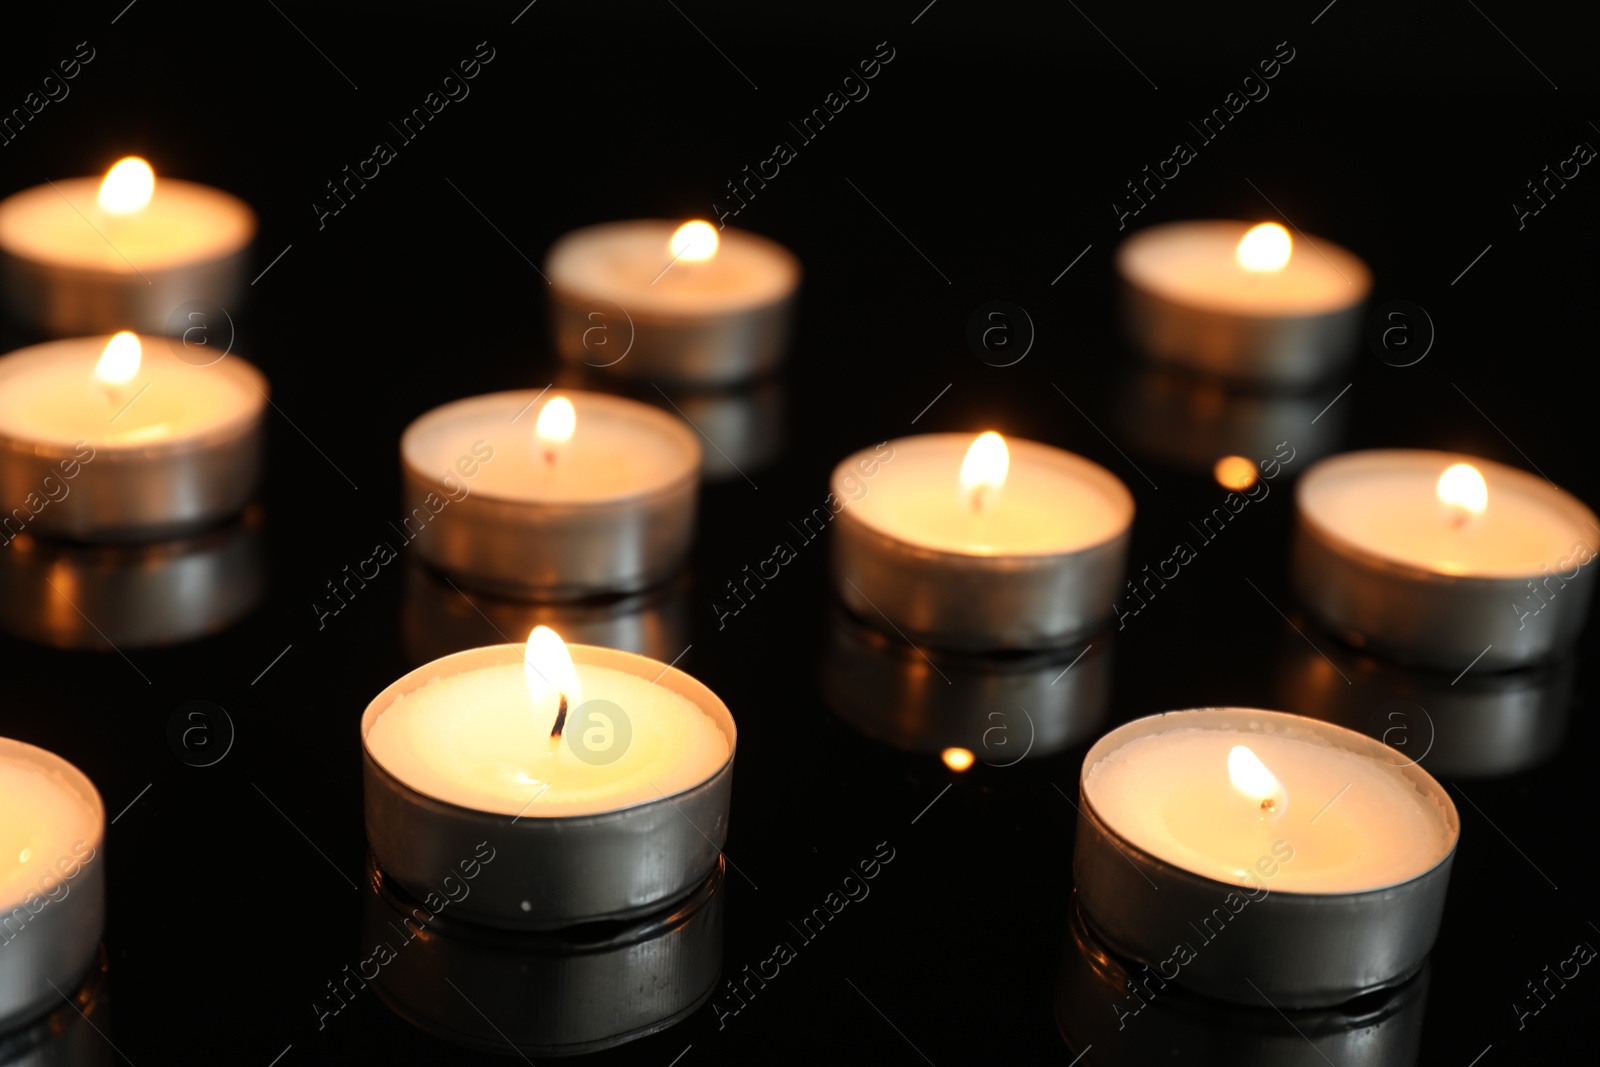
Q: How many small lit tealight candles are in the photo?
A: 10